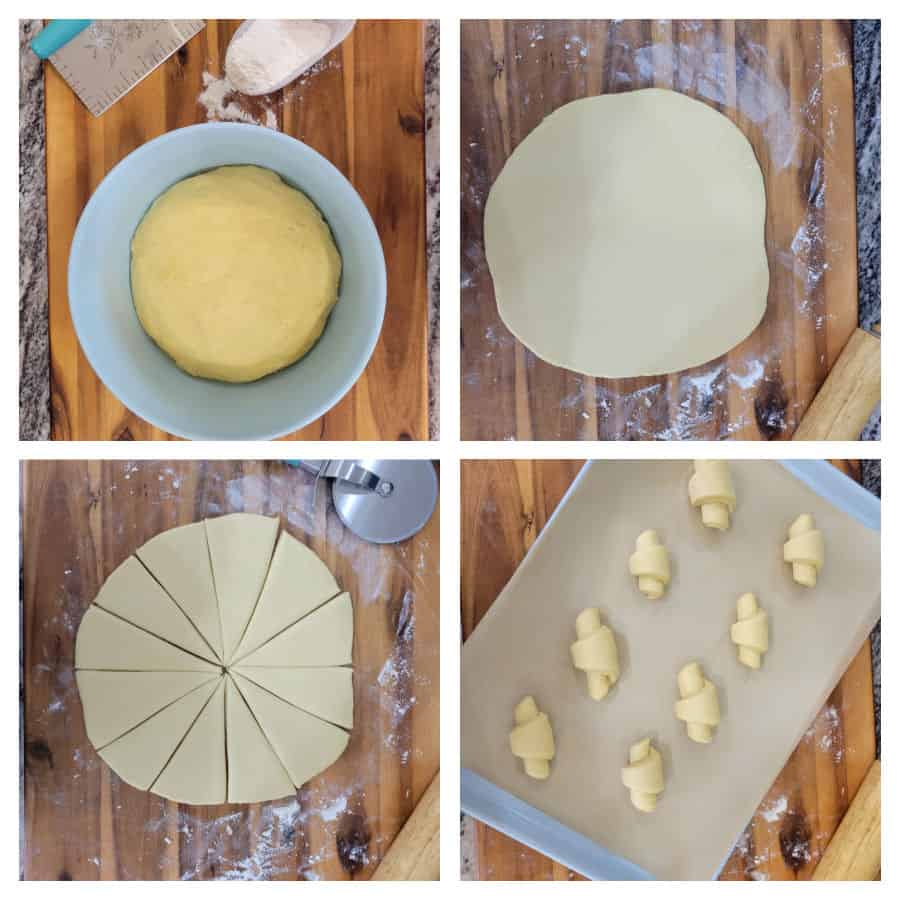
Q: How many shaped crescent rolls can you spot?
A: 8